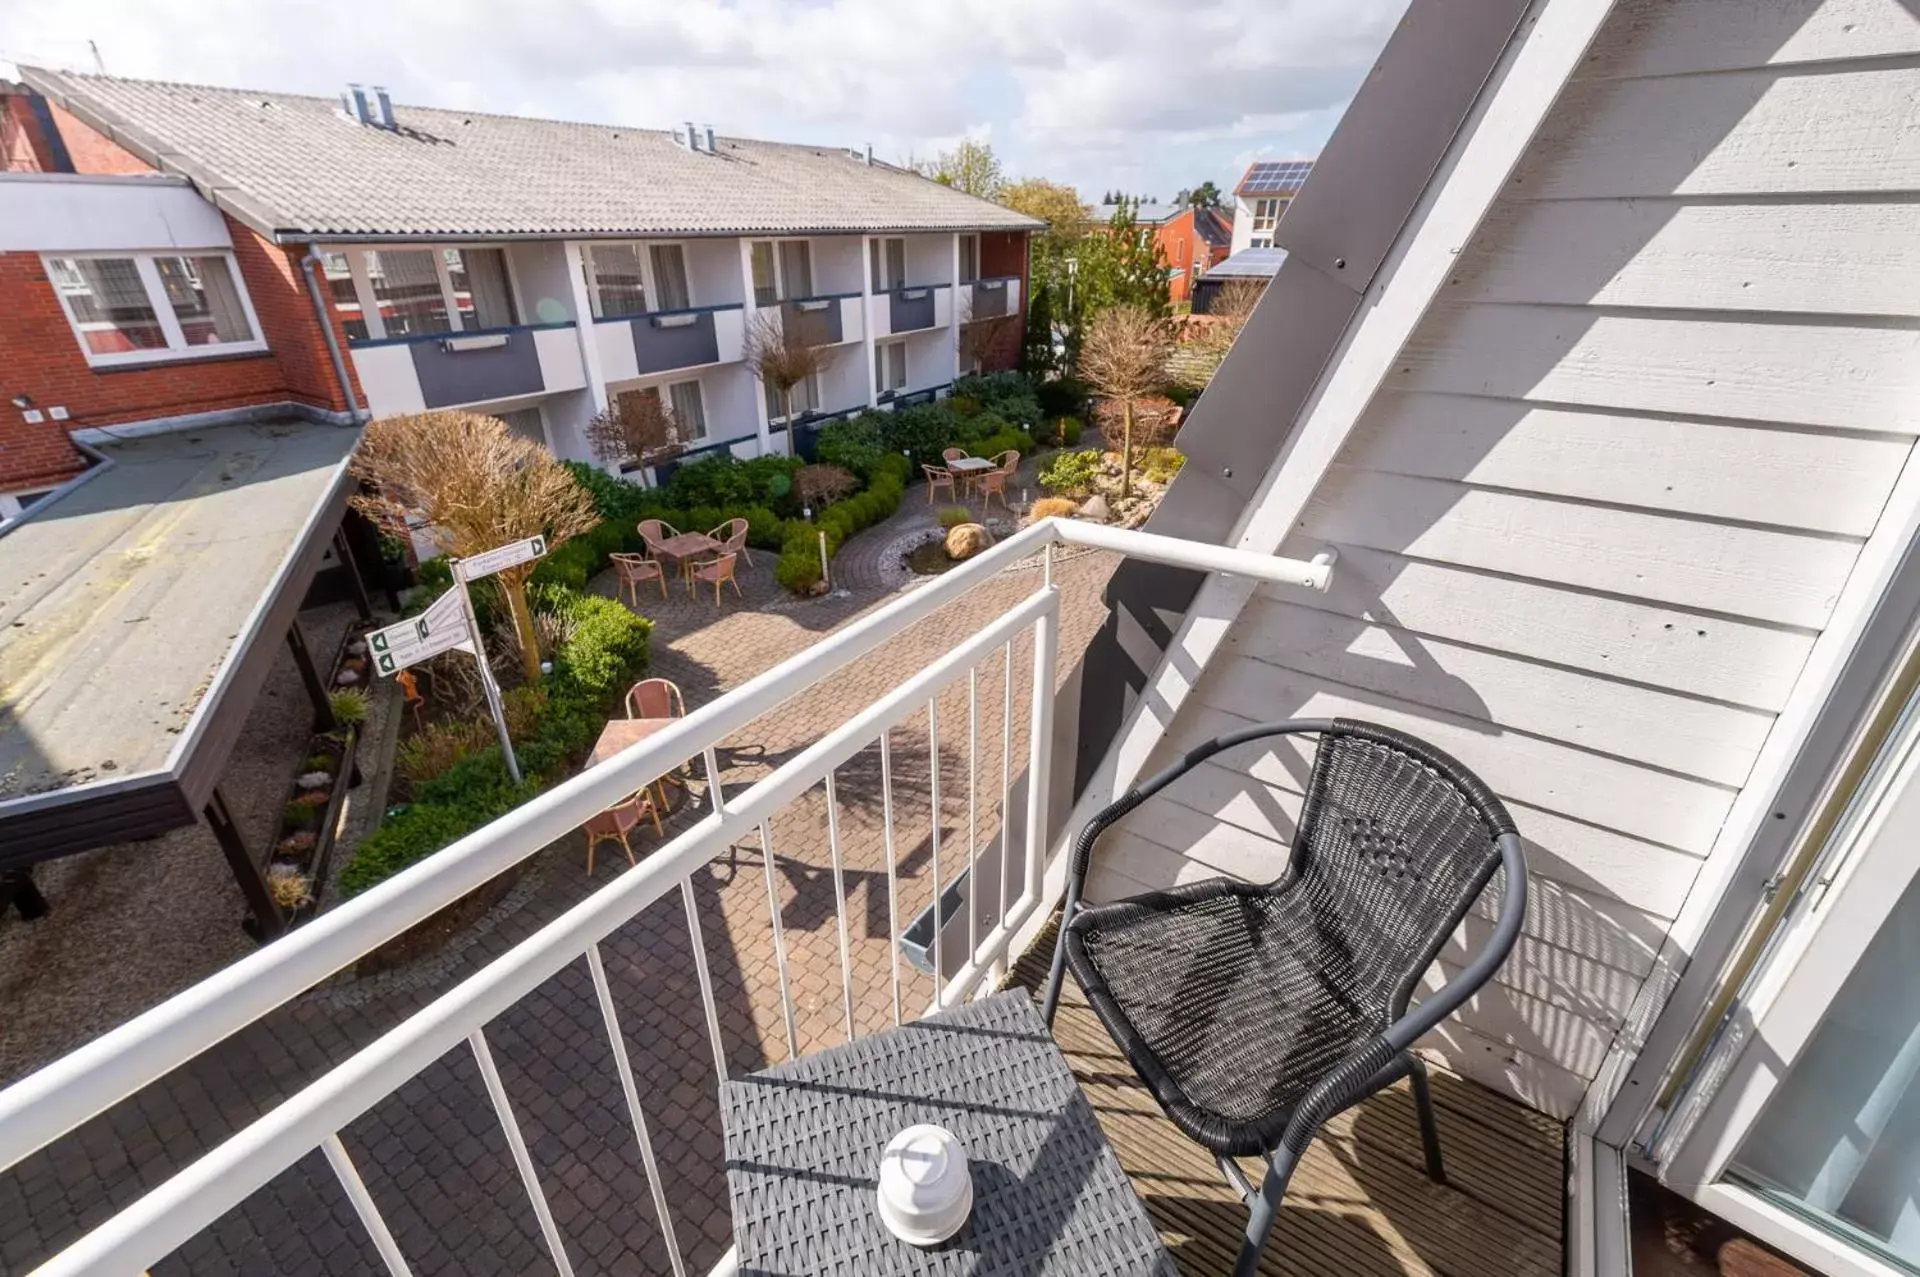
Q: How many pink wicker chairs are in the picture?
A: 10